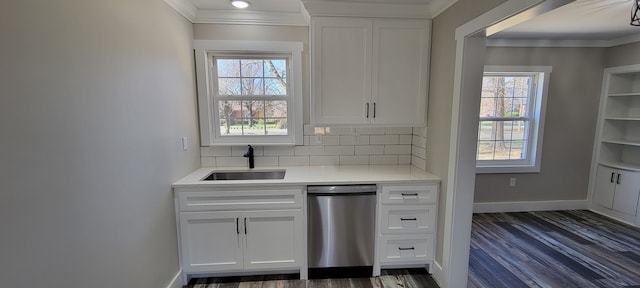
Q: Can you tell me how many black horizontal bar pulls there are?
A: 3